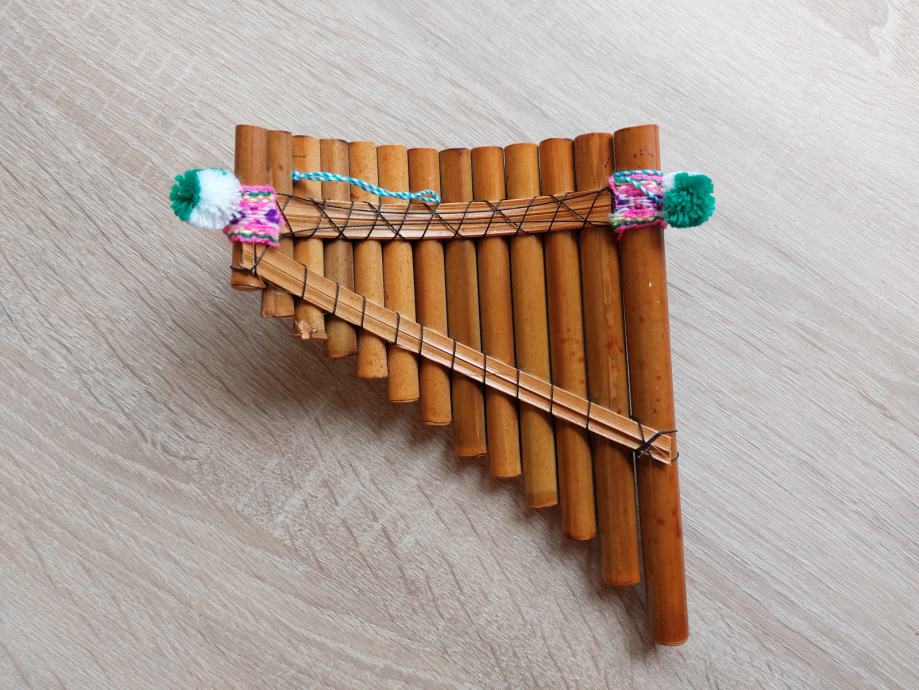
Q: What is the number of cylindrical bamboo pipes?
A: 13